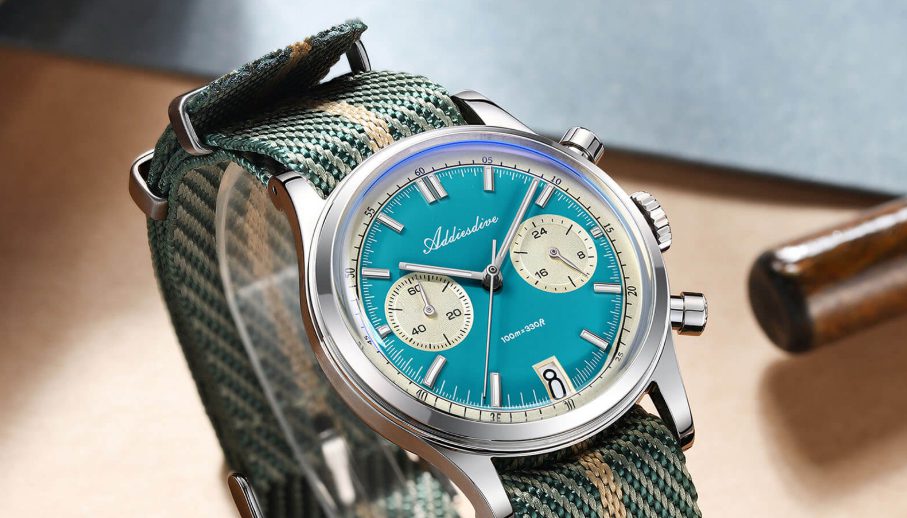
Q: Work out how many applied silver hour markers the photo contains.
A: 11